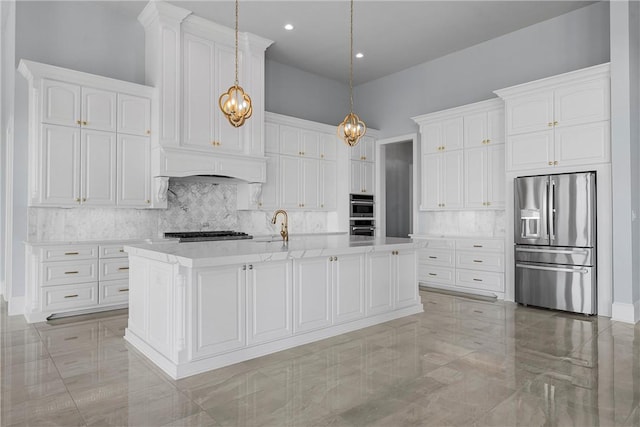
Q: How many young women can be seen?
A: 0